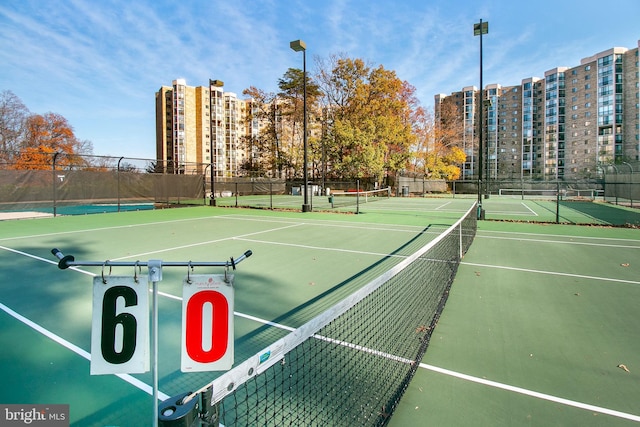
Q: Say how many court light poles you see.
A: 4